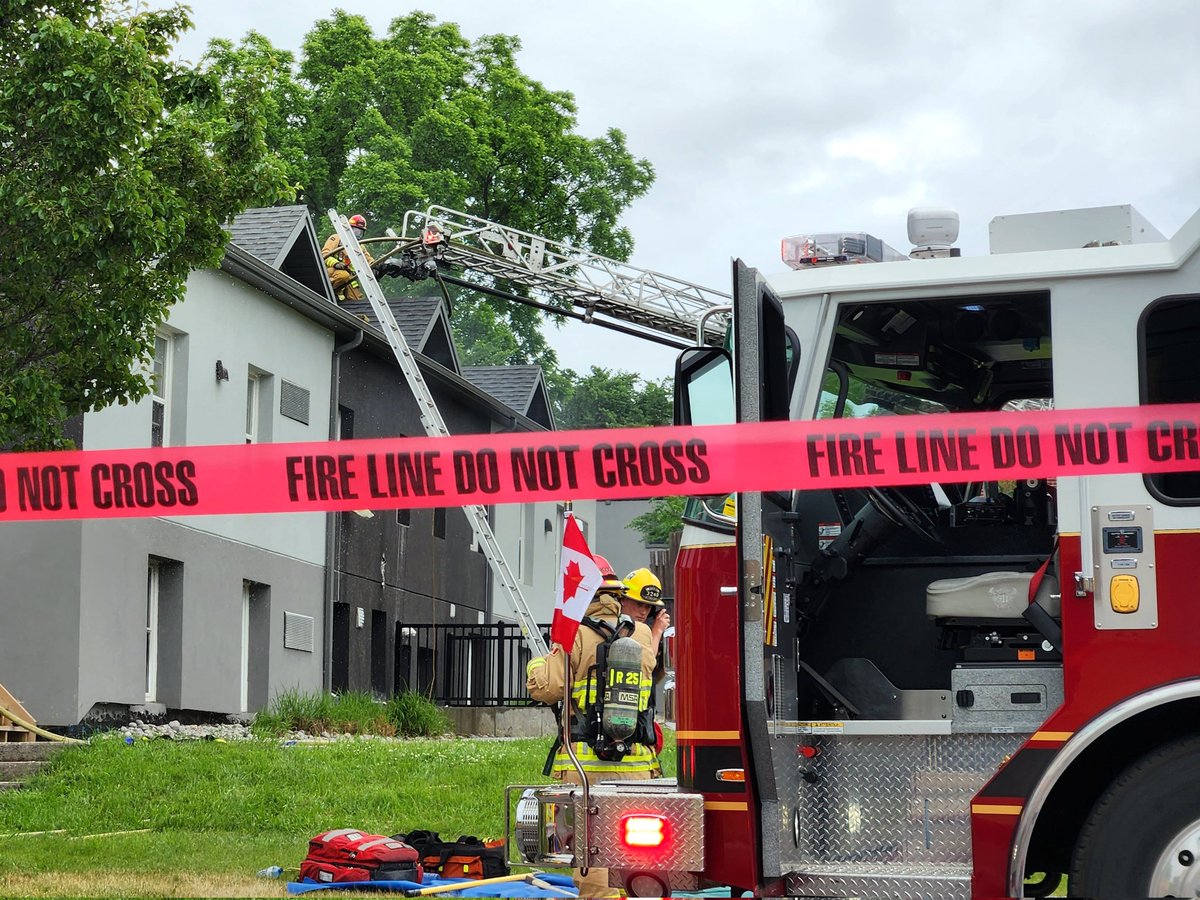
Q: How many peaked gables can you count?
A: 3